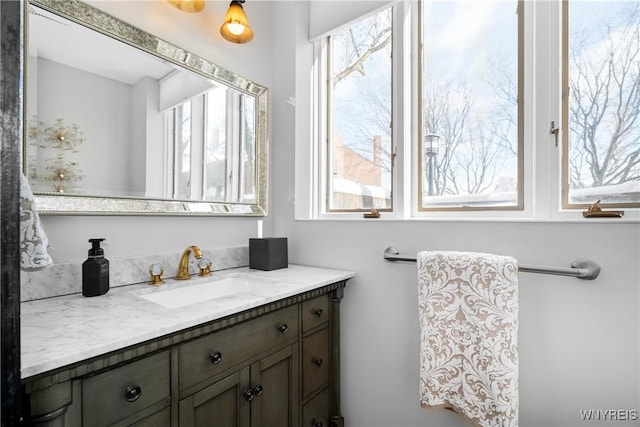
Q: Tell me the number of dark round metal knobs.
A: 8